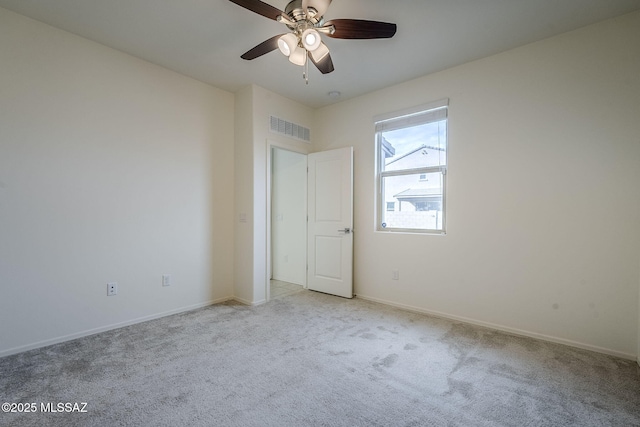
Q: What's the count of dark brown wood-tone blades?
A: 4